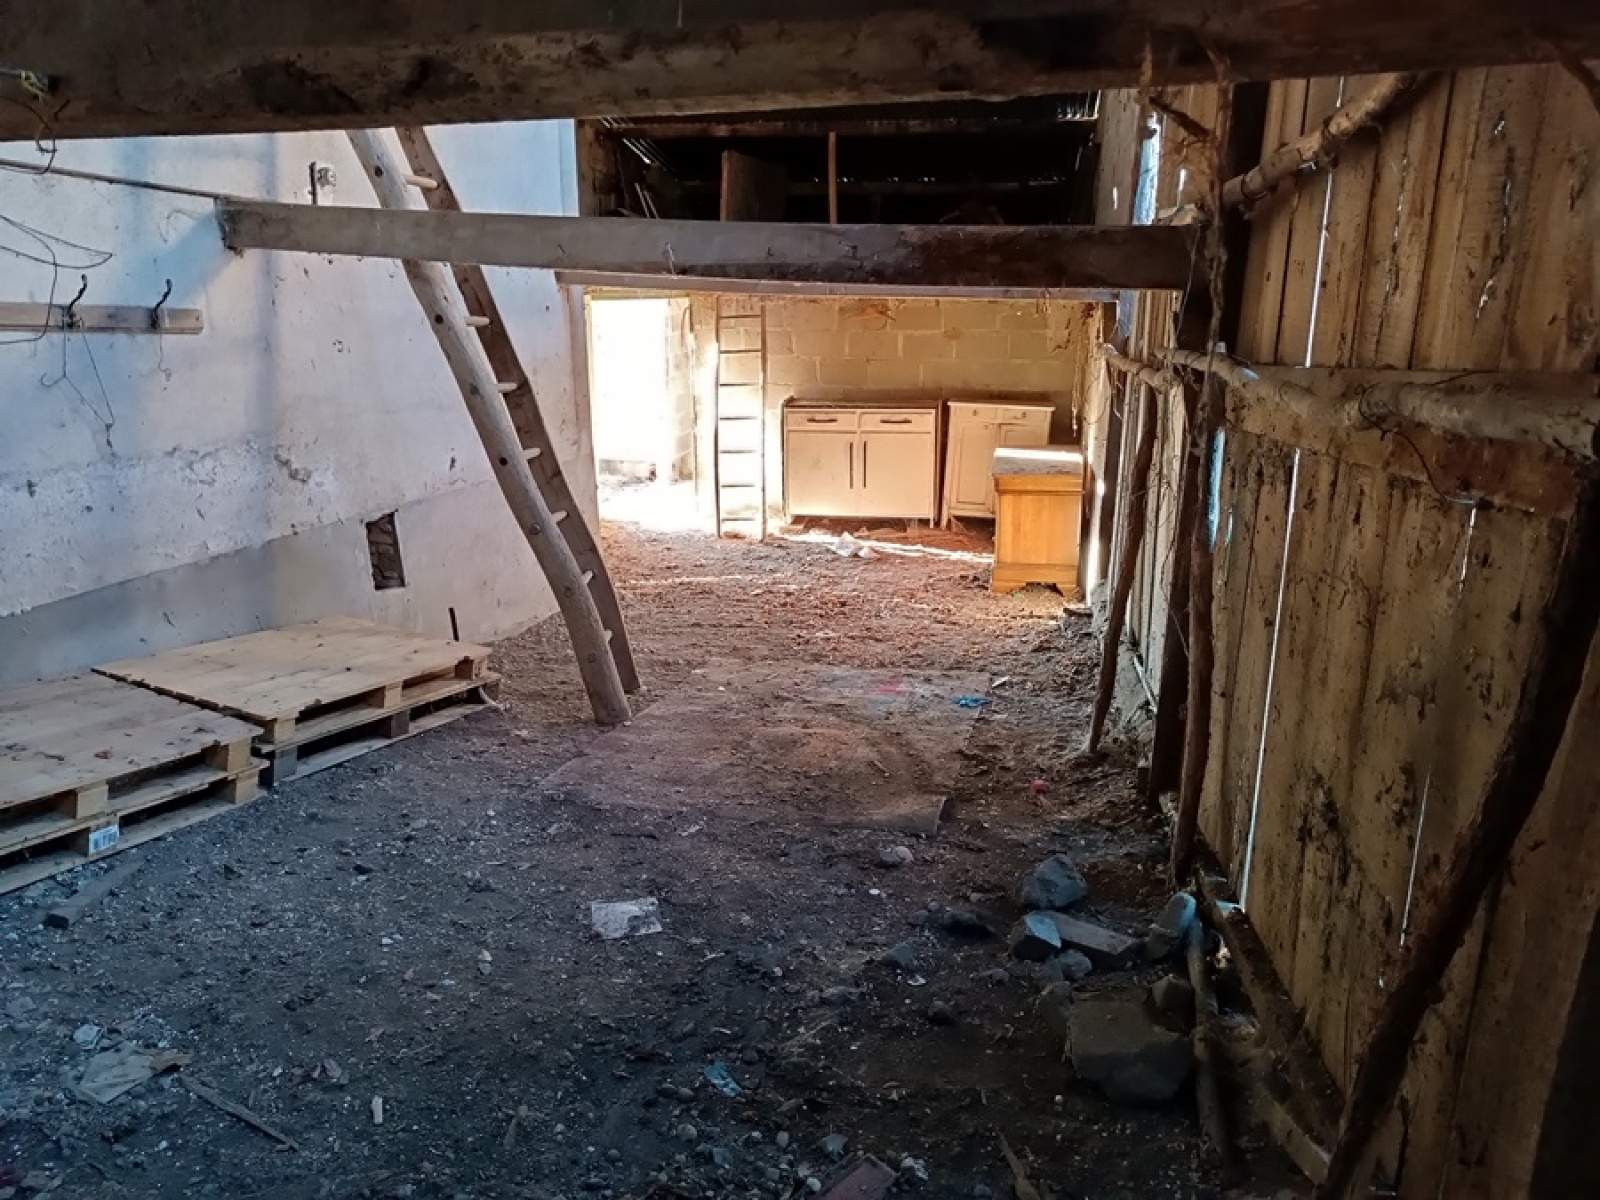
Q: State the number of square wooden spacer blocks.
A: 10